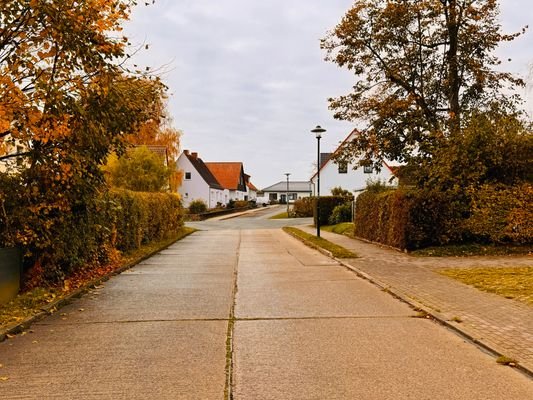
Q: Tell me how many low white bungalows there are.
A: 1